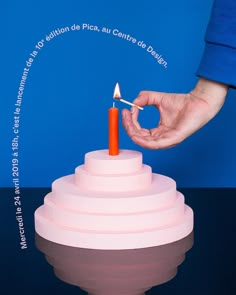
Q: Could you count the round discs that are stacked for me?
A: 5